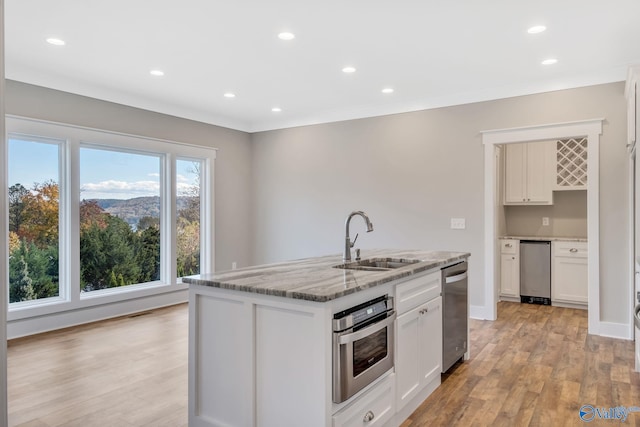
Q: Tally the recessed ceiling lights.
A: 9